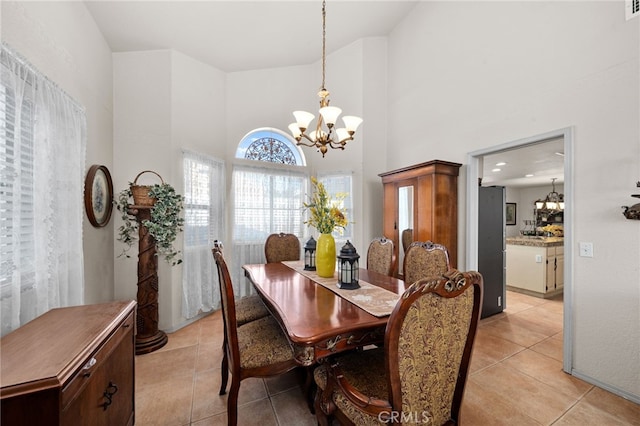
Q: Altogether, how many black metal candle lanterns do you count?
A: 2